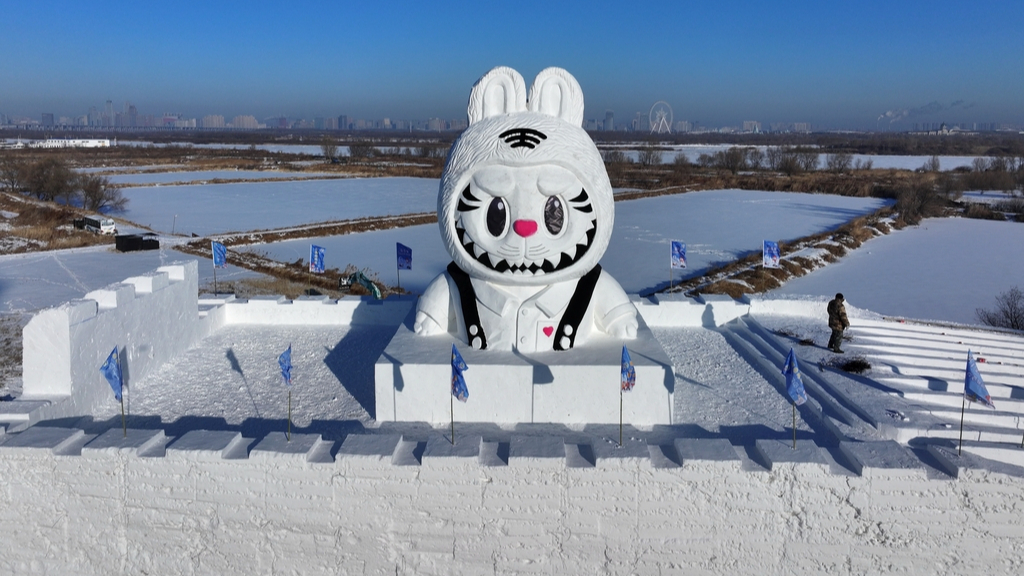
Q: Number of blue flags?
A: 11